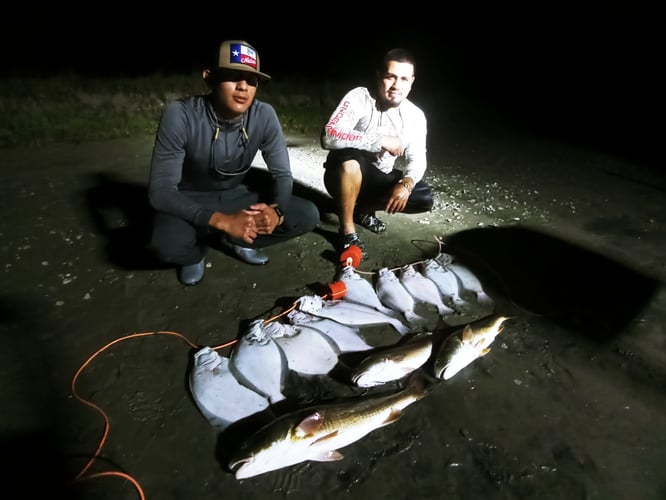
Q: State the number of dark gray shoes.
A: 2